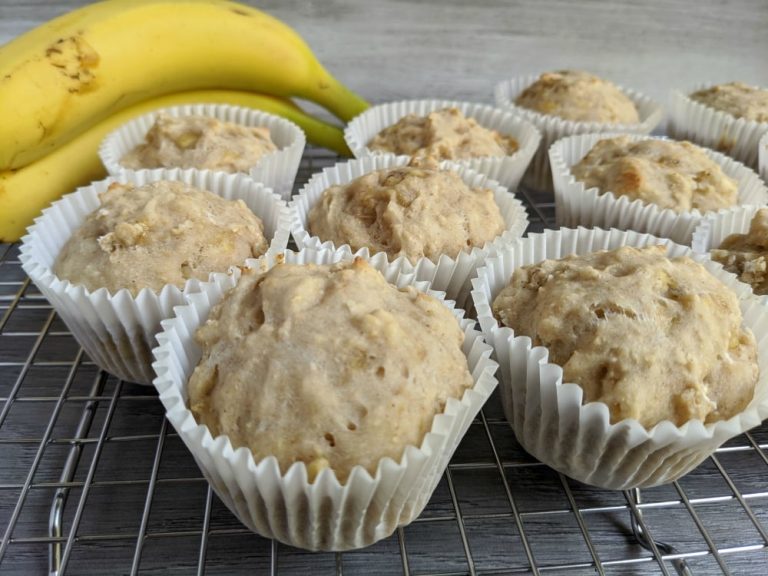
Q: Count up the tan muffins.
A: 10